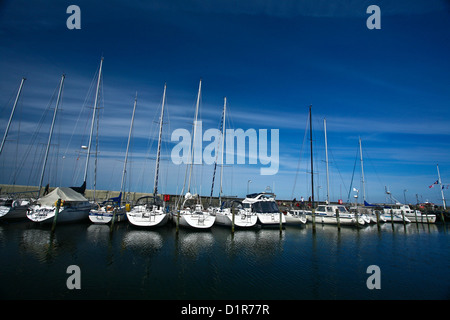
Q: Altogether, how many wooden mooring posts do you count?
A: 15